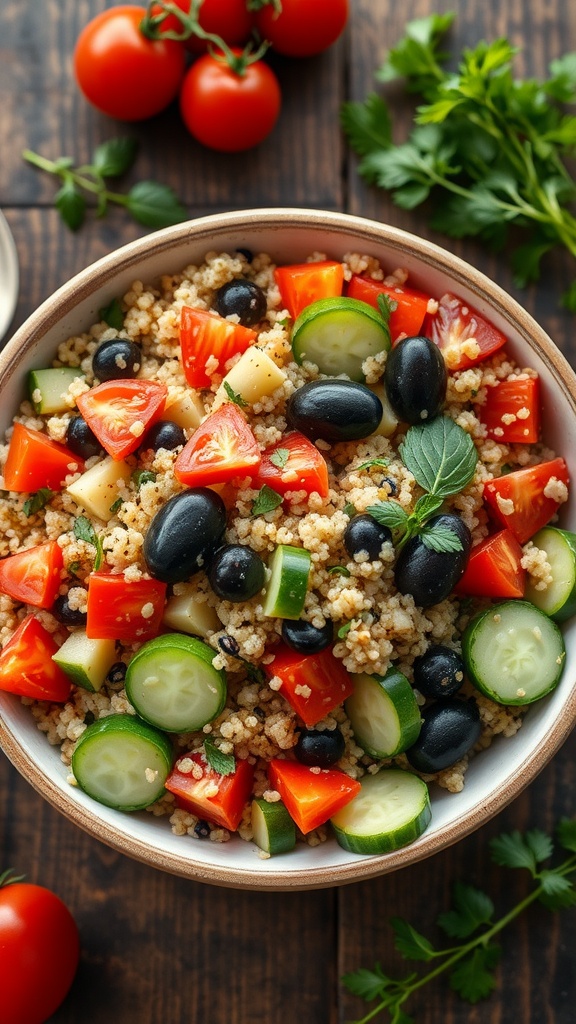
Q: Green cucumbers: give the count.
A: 11